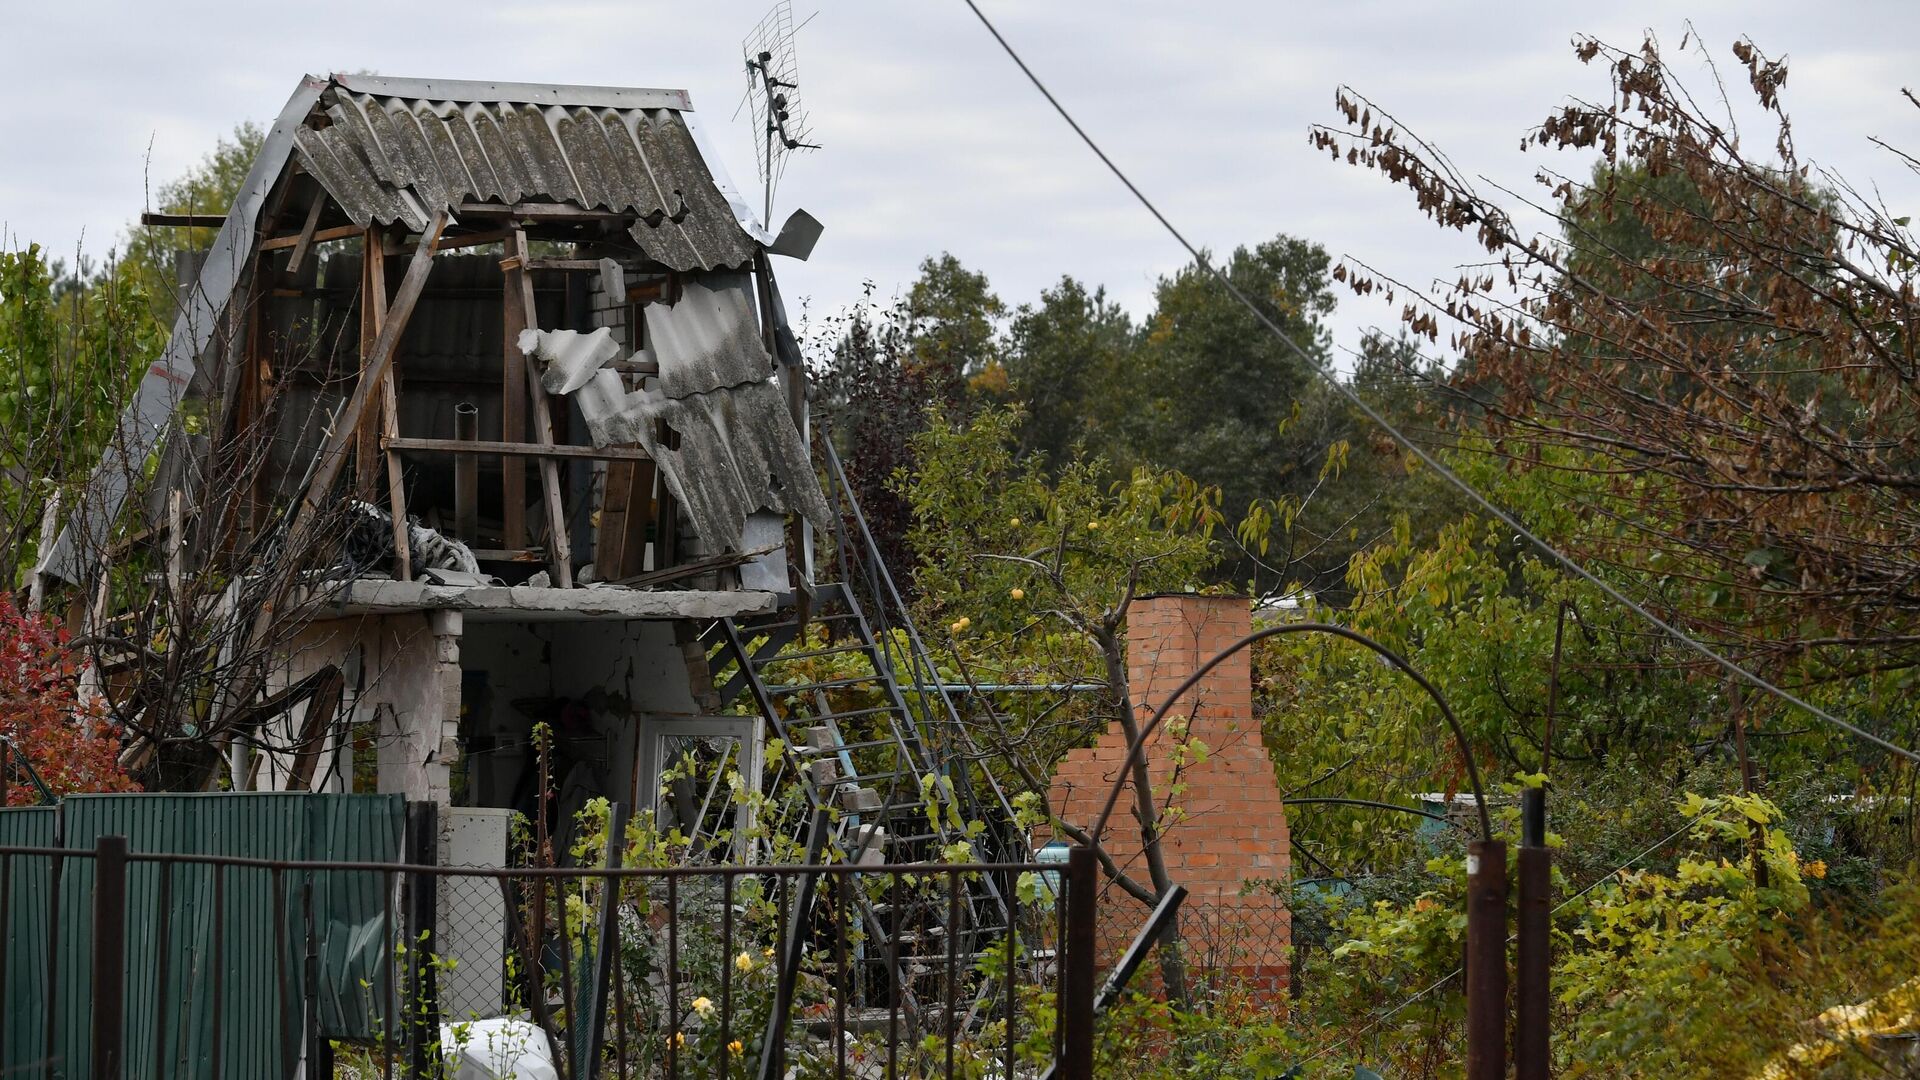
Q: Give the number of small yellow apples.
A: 5